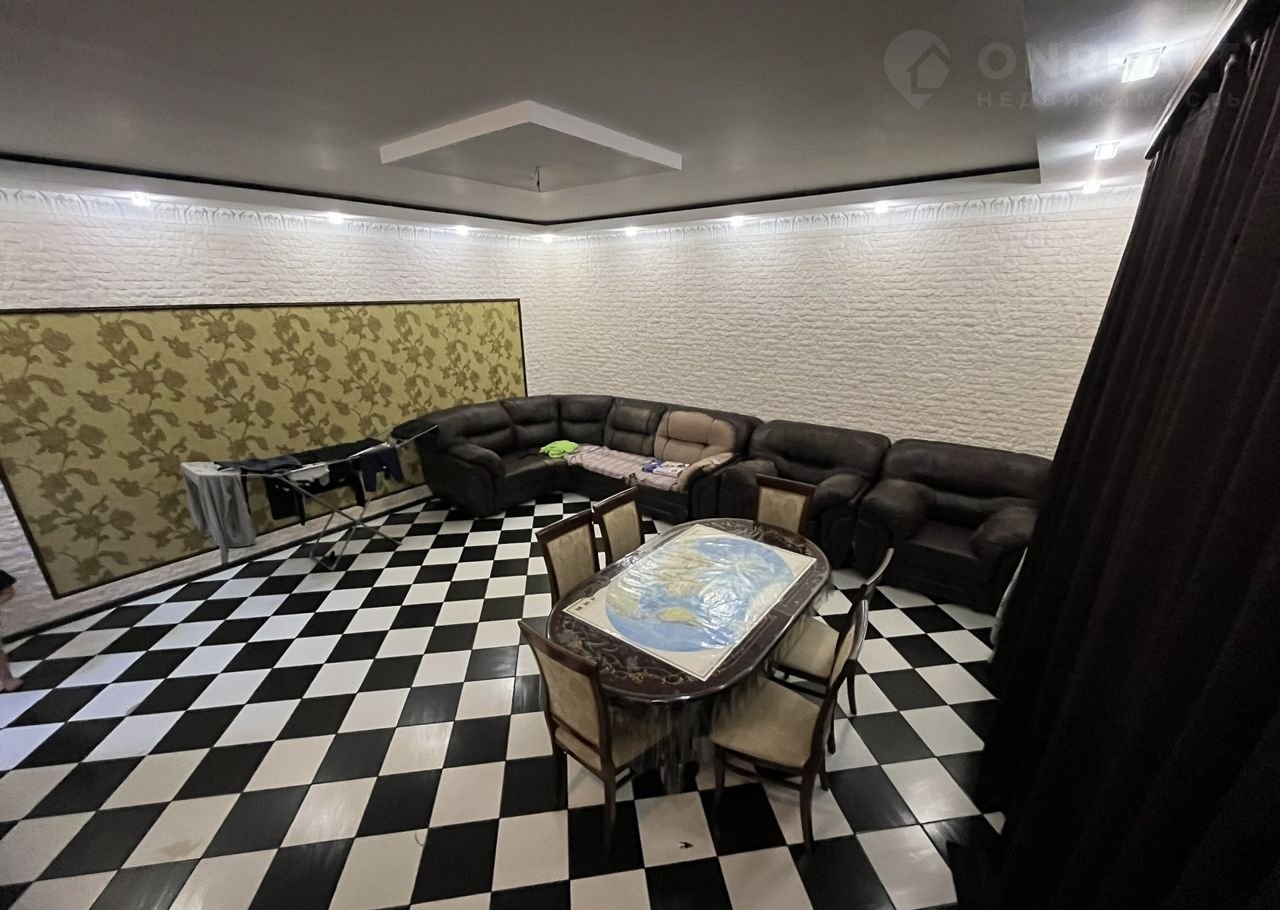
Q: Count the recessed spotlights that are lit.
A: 10